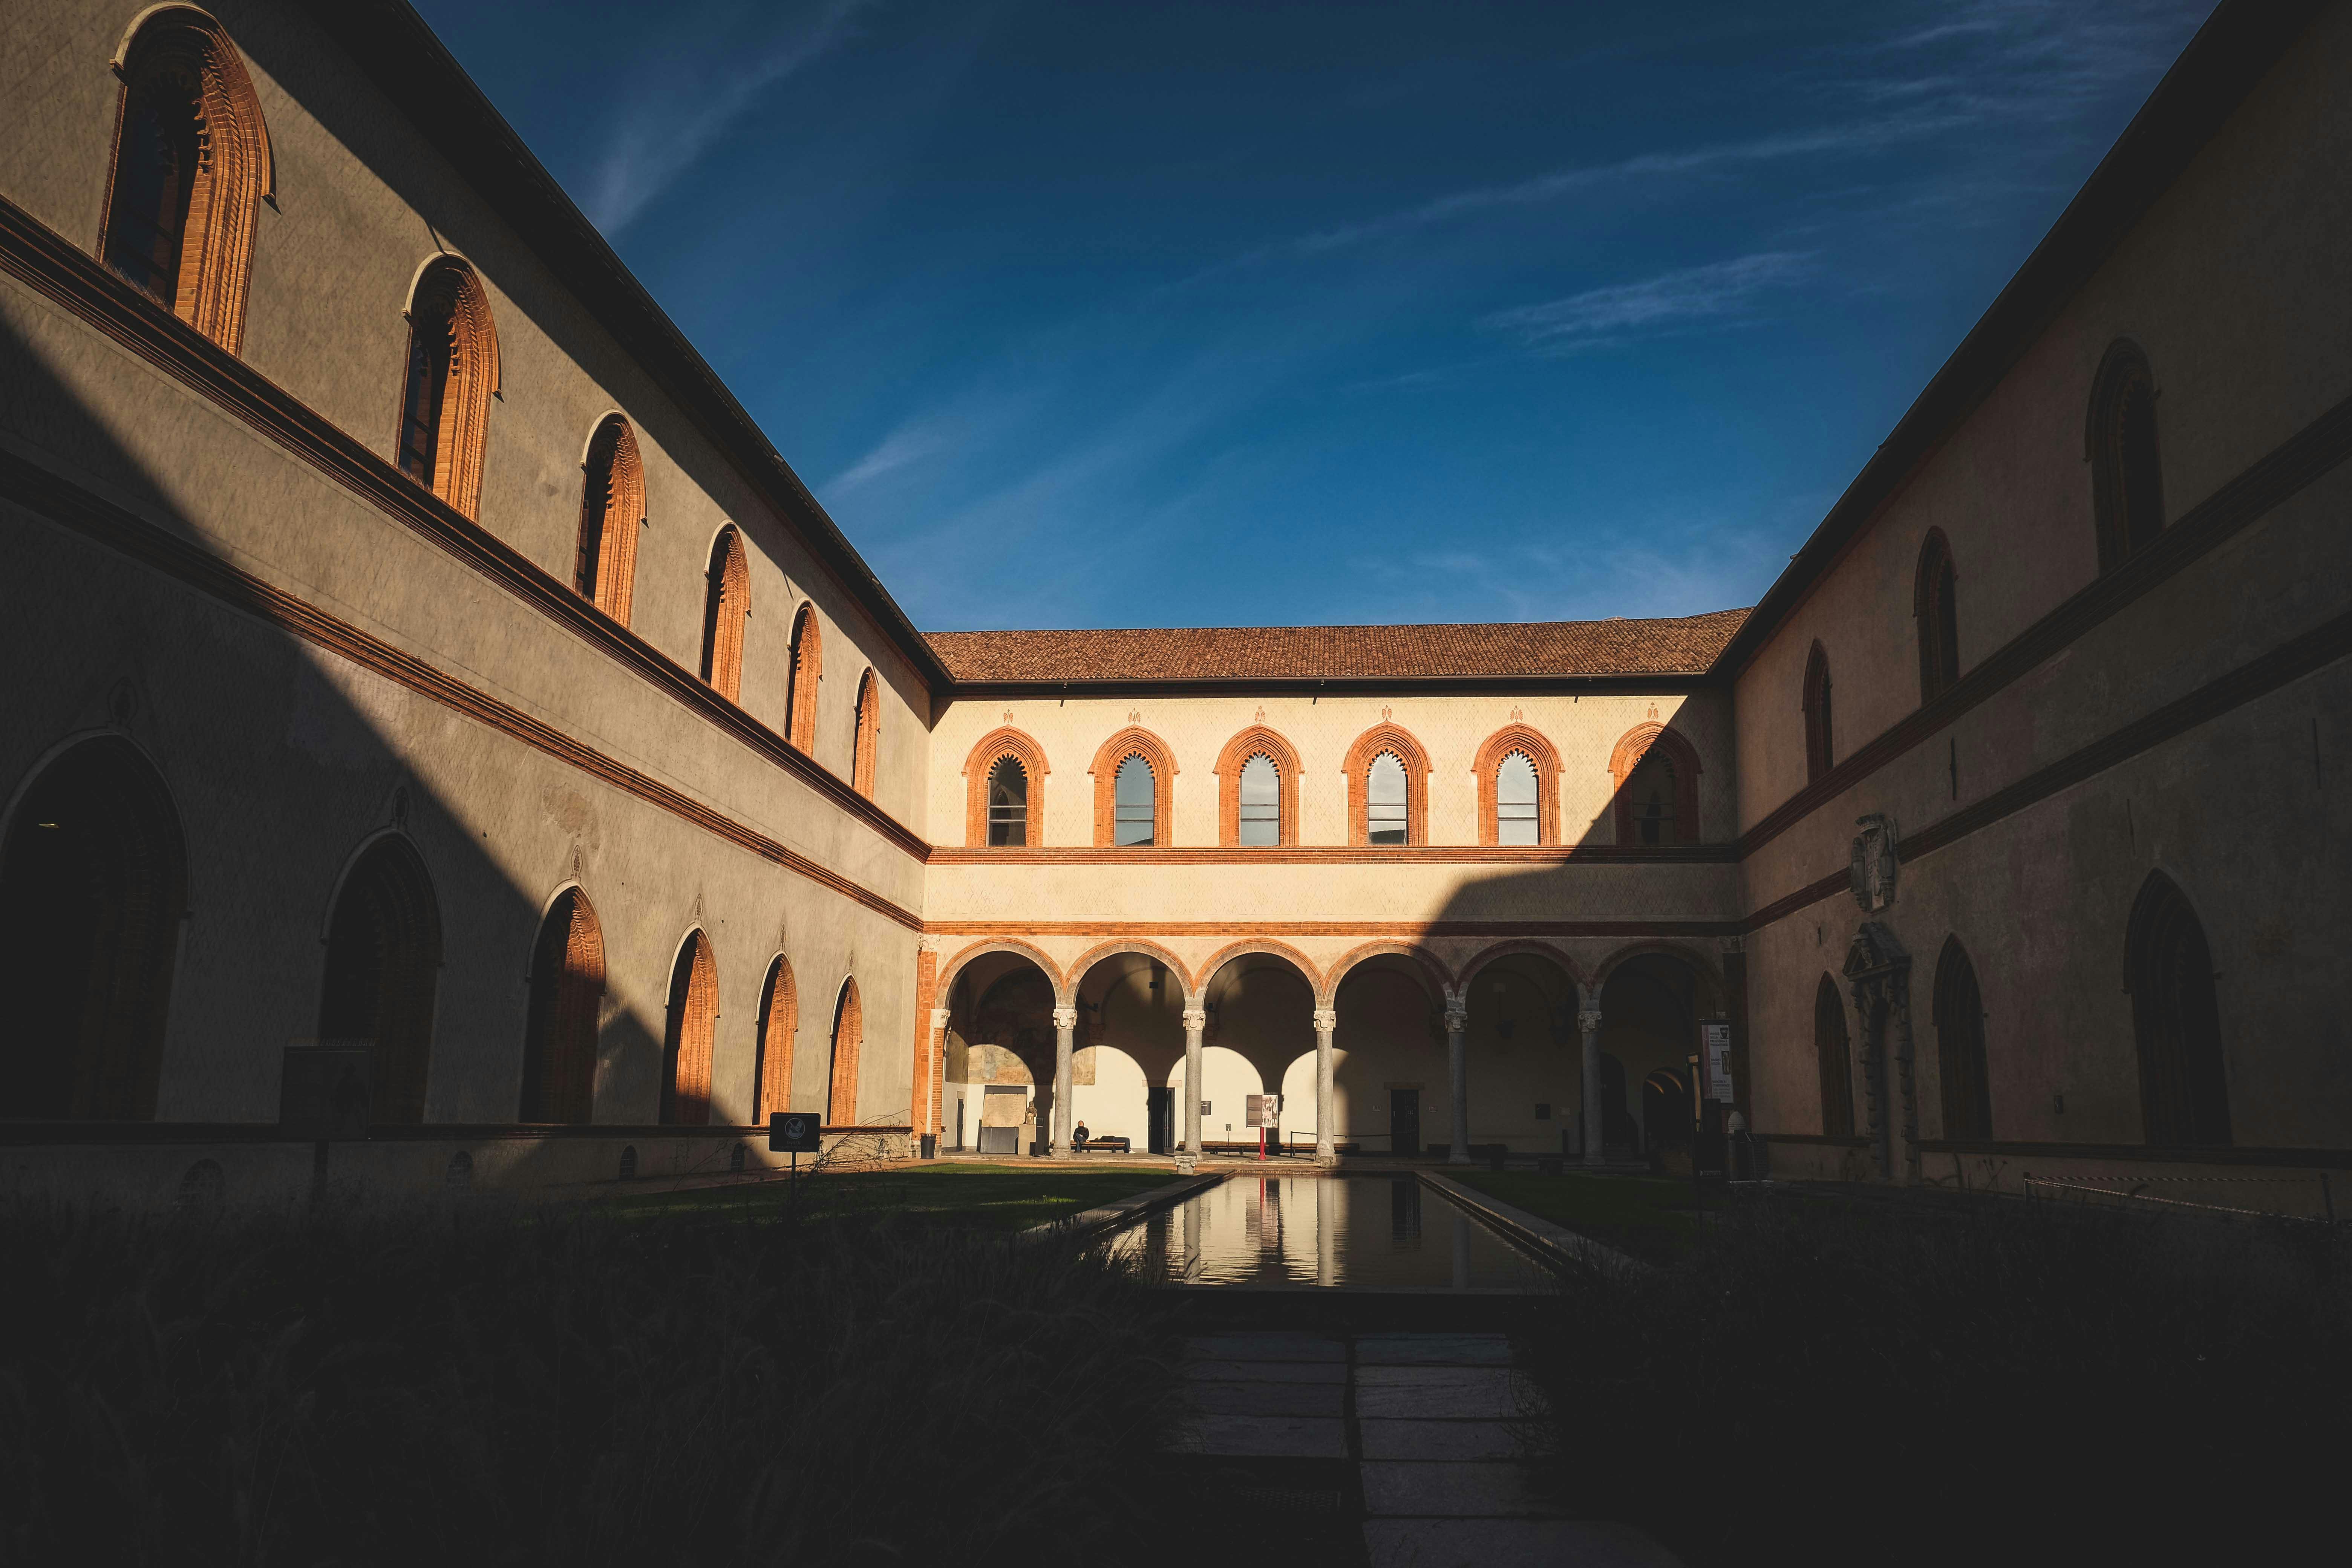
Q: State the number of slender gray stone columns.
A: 5